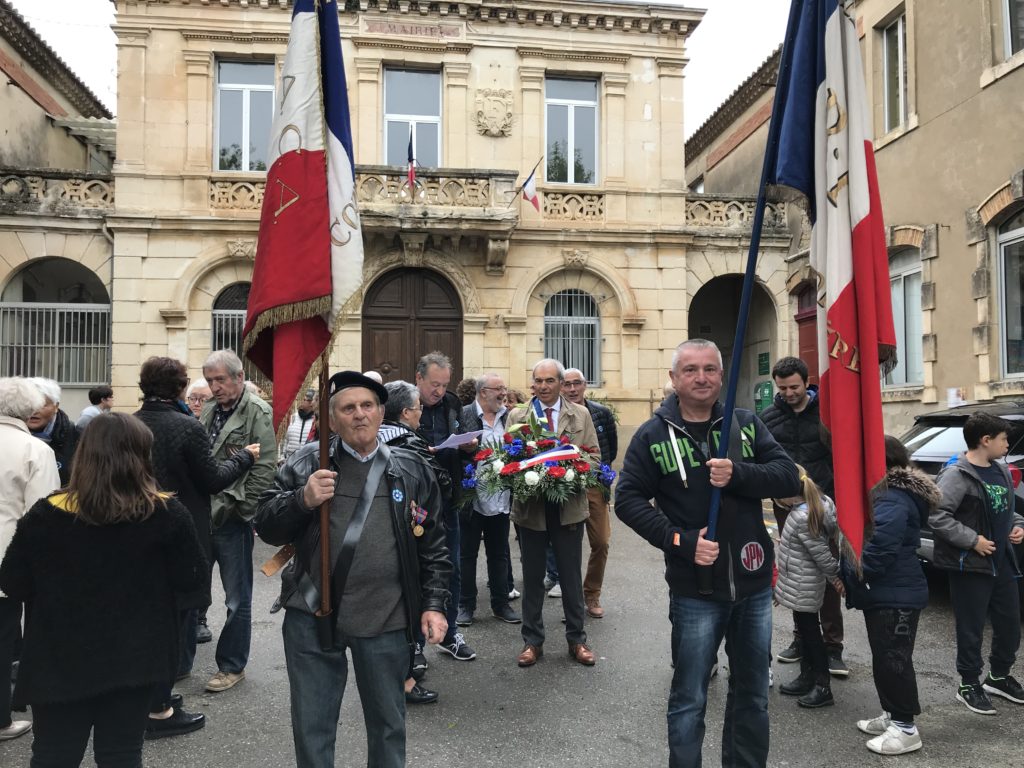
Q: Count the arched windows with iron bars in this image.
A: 3